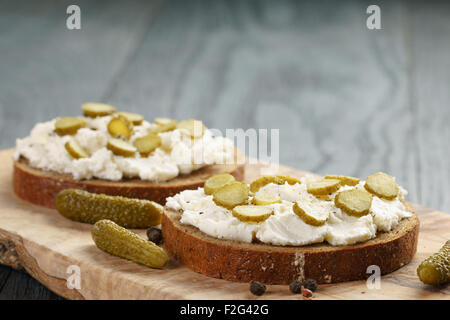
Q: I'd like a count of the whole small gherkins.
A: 3